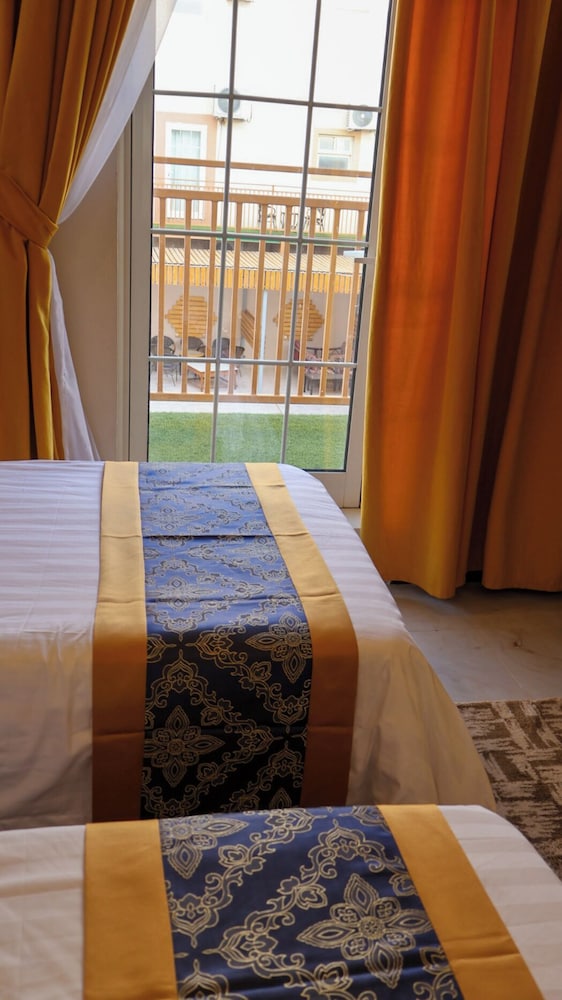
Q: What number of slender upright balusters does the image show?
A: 9